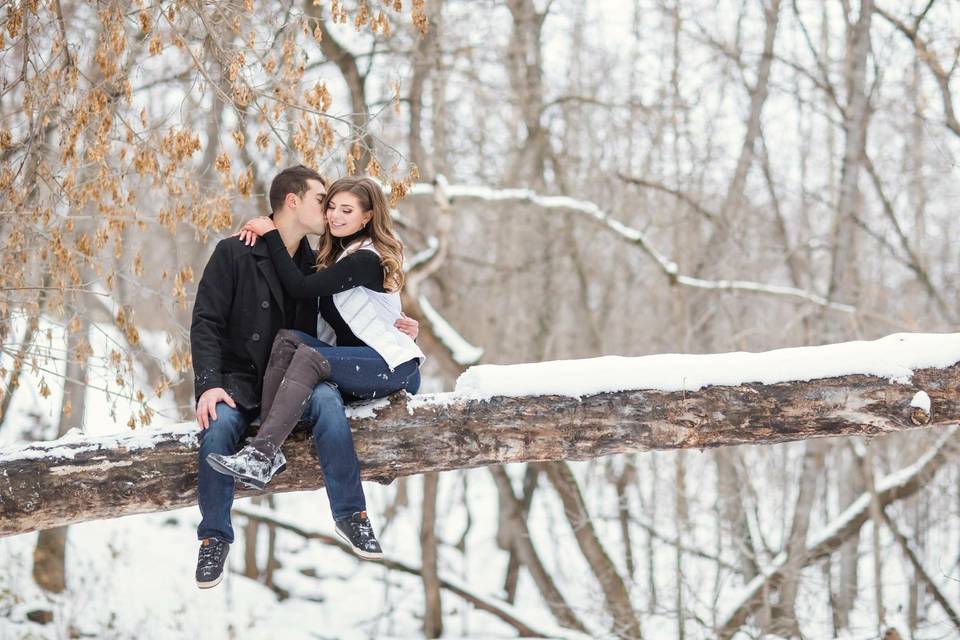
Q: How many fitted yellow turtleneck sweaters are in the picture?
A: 0